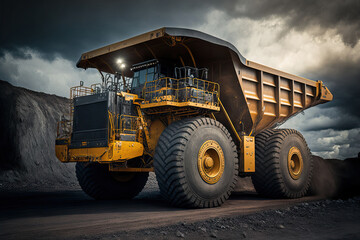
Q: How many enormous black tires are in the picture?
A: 3